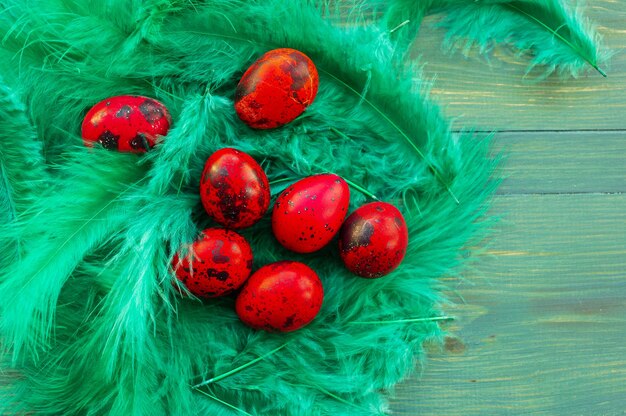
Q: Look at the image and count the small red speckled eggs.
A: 7